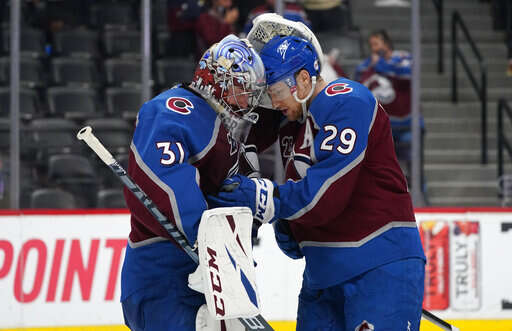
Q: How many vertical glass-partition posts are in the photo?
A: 4